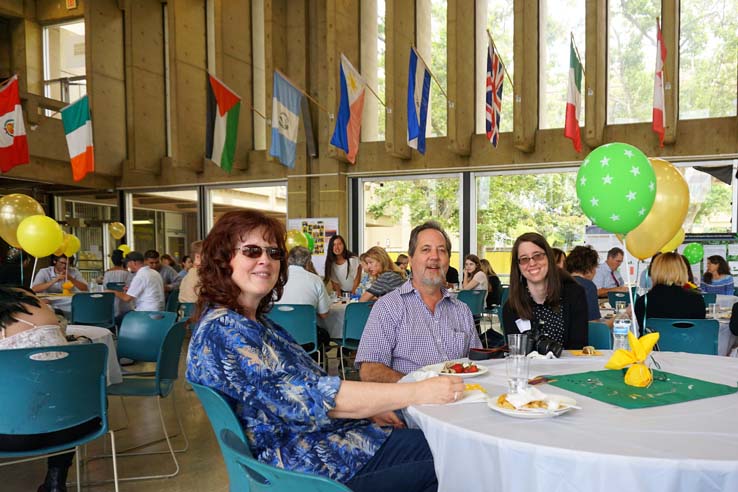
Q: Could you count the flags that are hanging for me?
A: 9